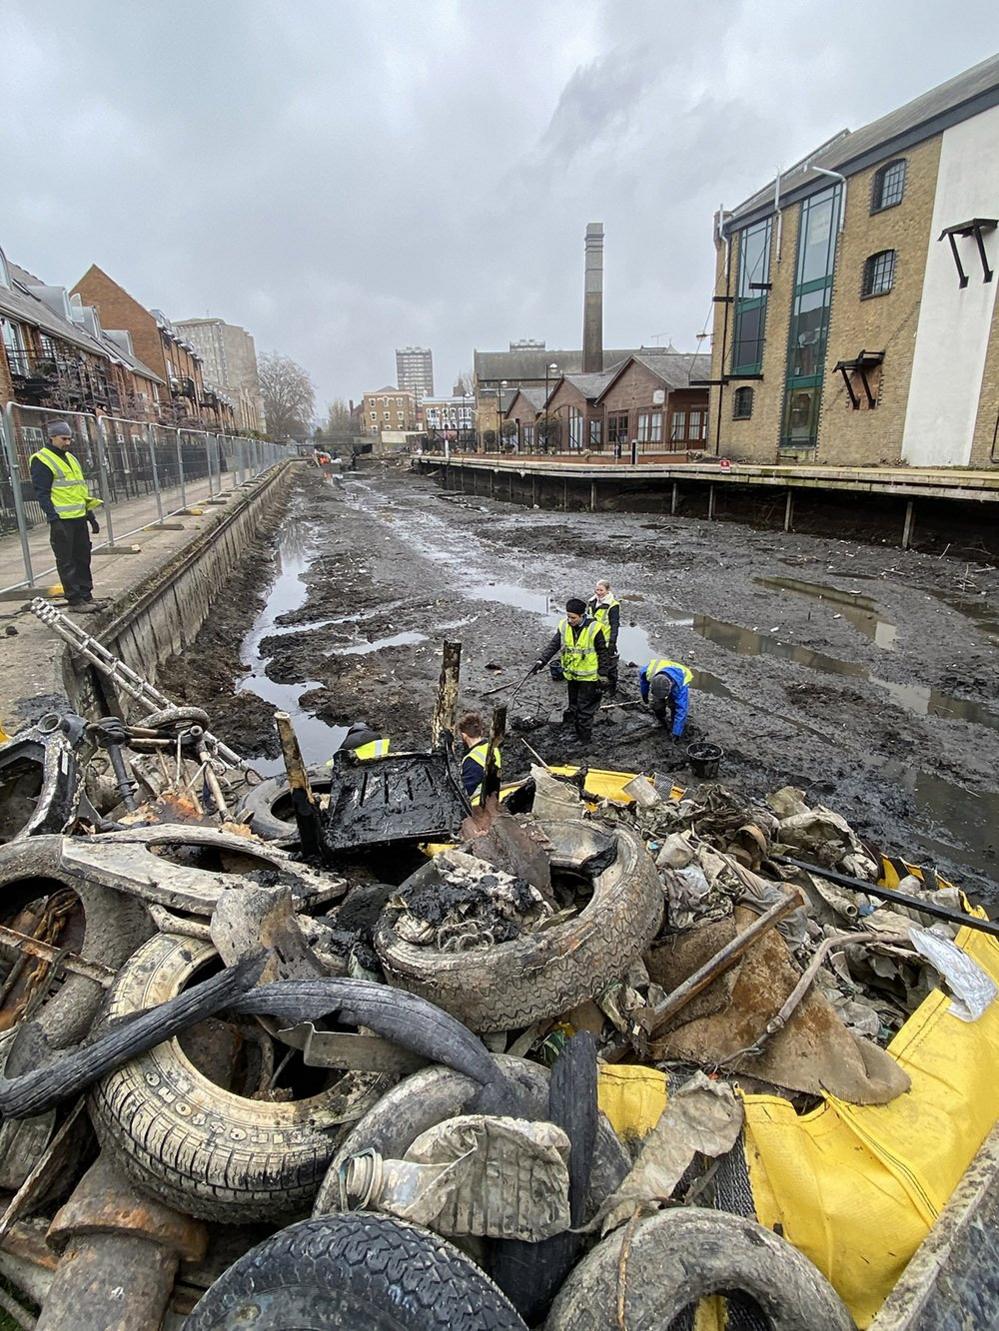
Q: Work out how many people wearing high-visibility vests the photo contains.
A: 6